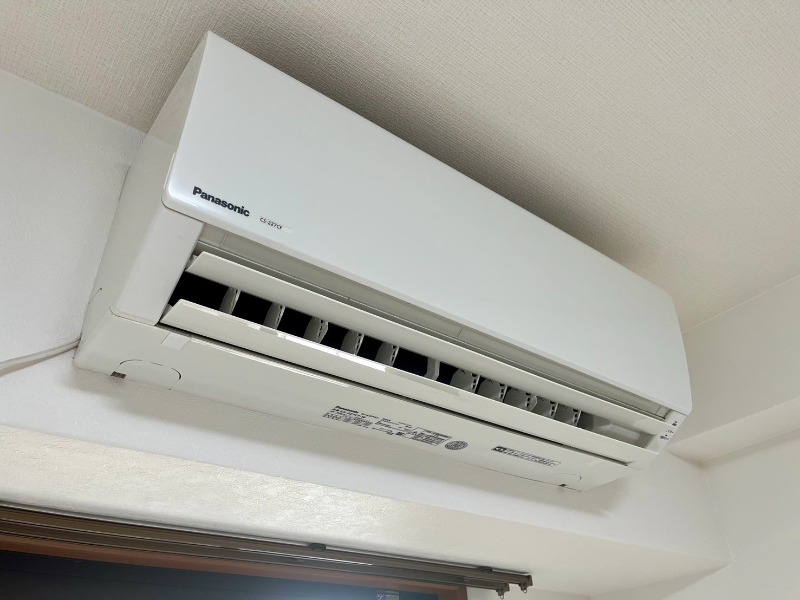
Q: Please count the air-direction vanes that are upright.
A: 10